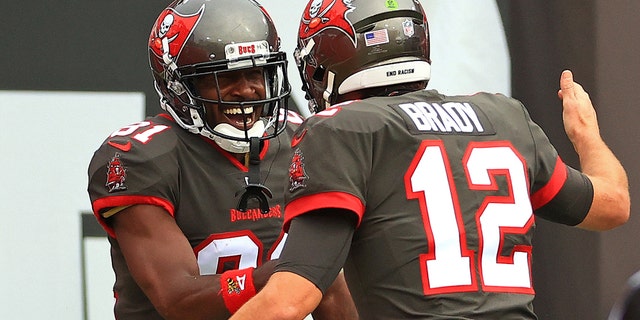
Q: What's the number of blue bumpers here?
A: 0